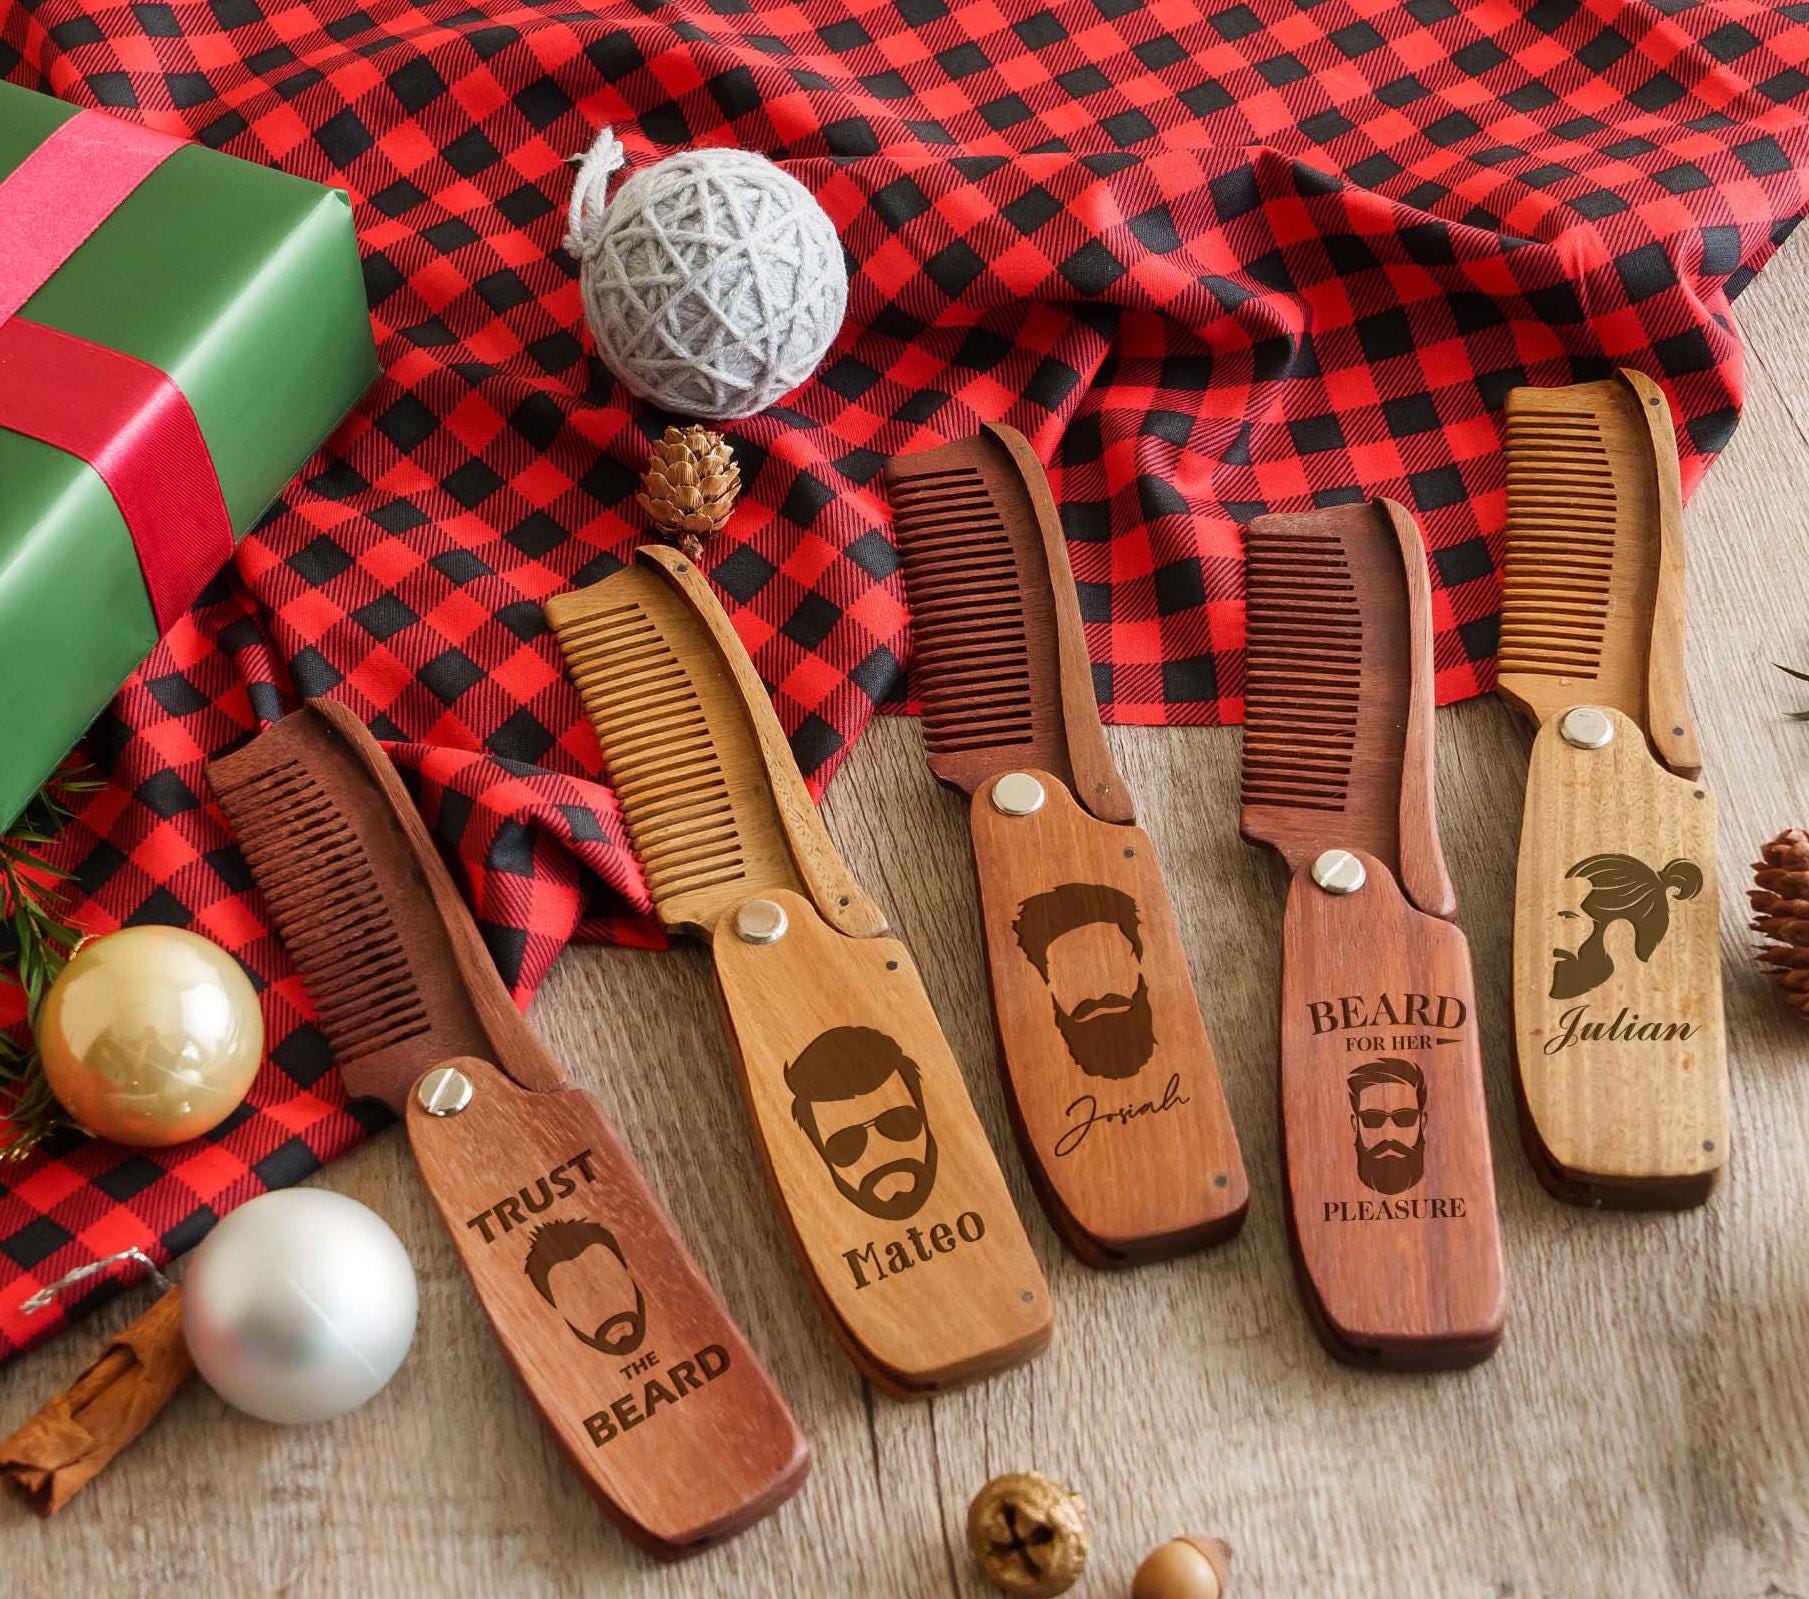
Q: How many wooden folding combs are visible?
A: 5